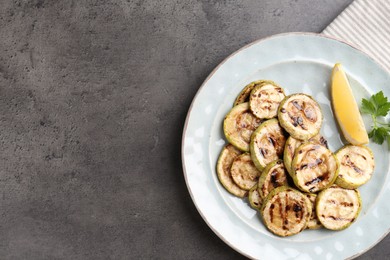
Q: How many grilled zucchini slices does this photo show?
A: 15